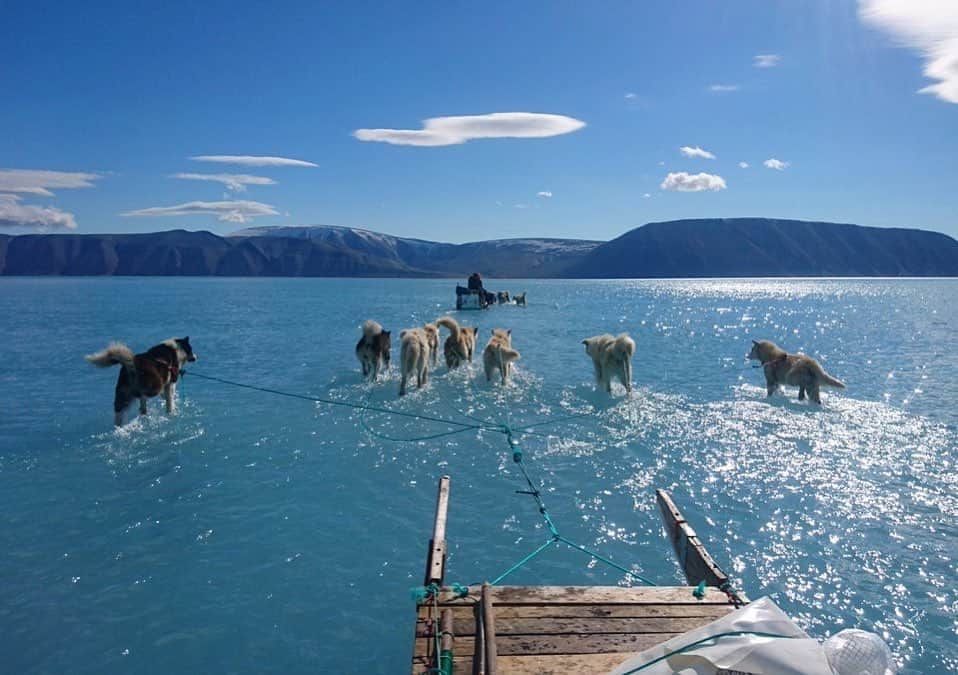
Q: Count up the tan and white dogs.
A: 6